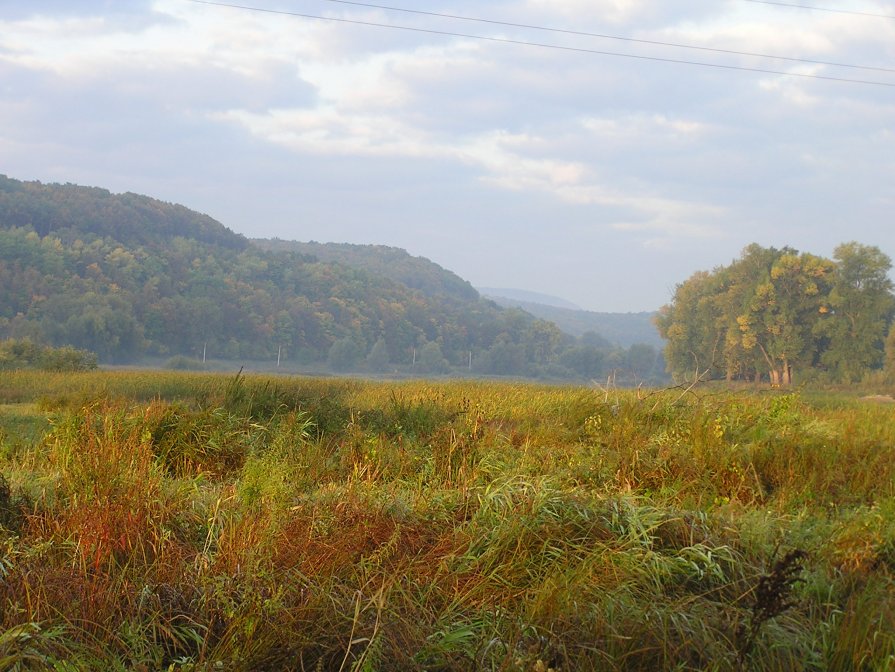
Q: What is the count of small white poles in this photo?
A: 4